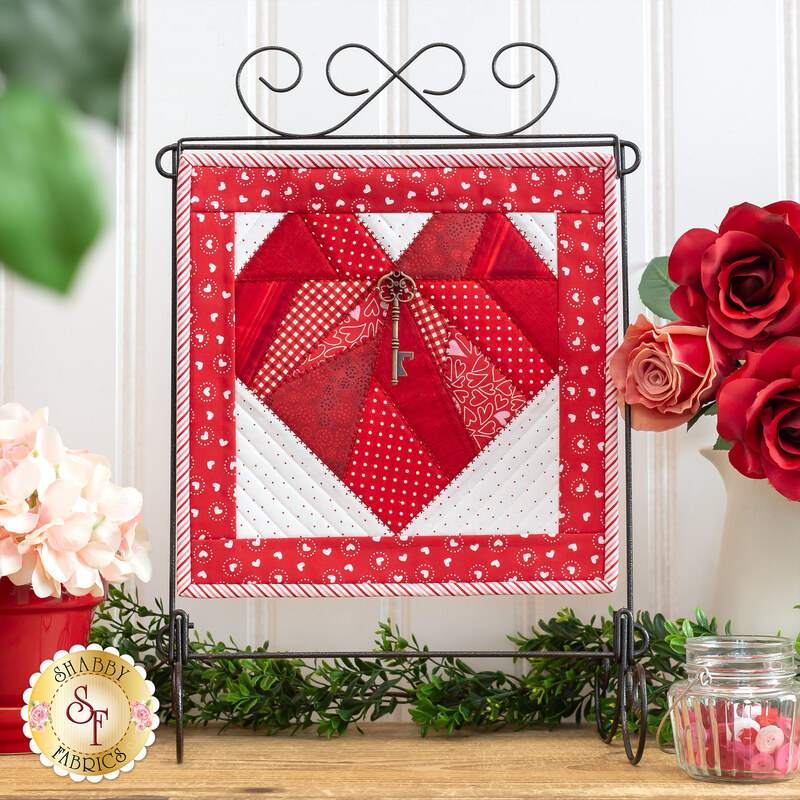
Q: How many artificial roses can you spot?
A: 3